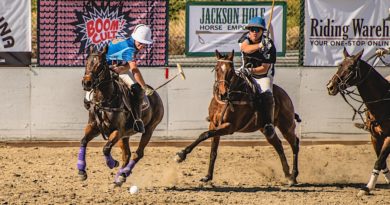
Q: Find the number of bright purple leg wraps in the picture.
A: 4